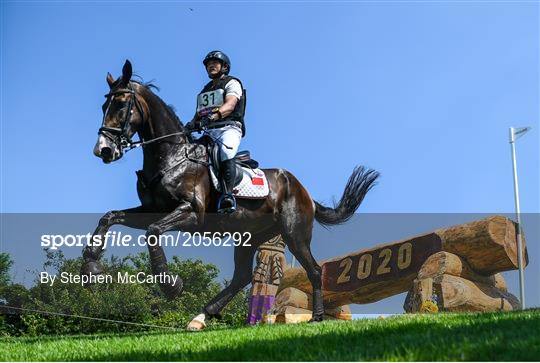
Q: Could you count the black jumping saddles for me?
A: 1